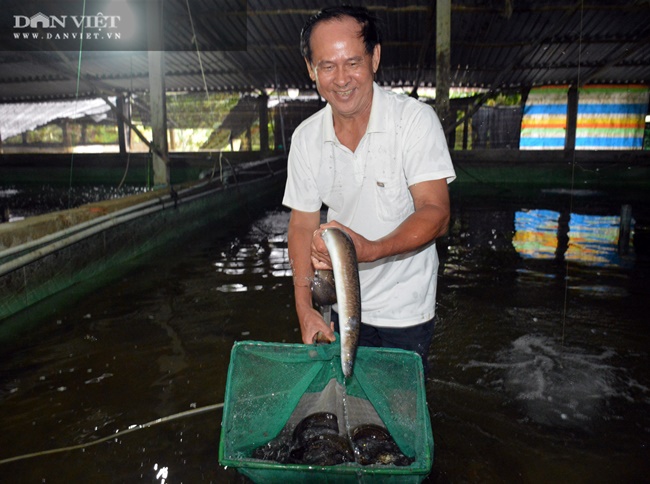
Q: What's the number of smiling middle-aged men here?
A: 1